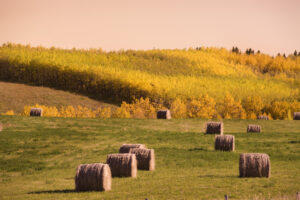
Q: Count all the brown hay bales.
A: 12